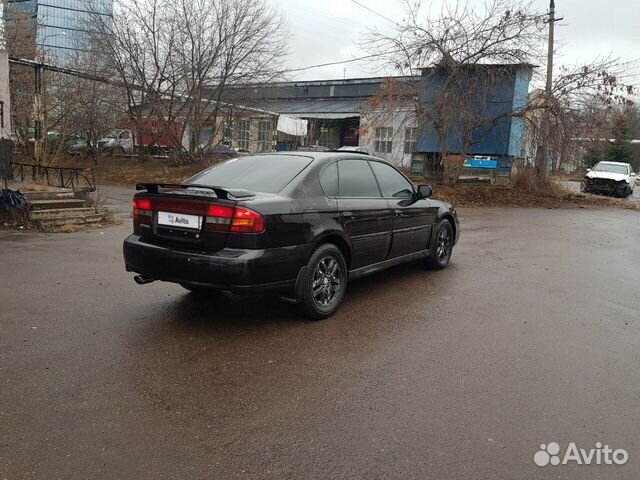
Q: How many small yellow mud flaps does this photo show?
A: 0